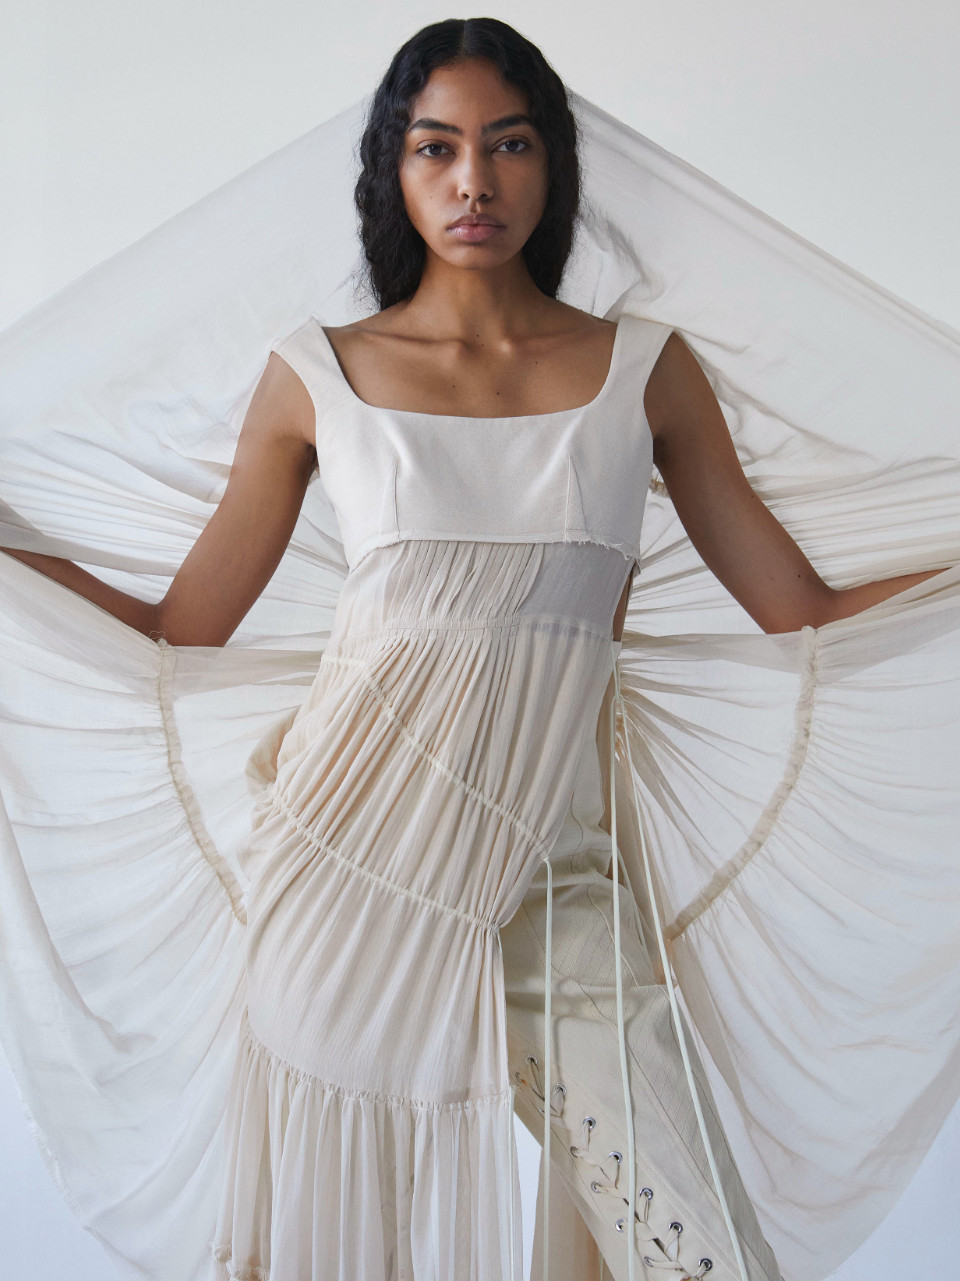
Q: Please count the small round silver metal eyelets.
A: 13